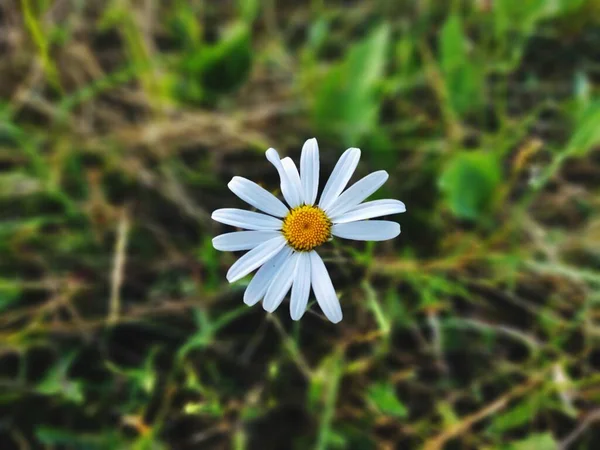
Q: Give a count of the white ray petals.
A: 15